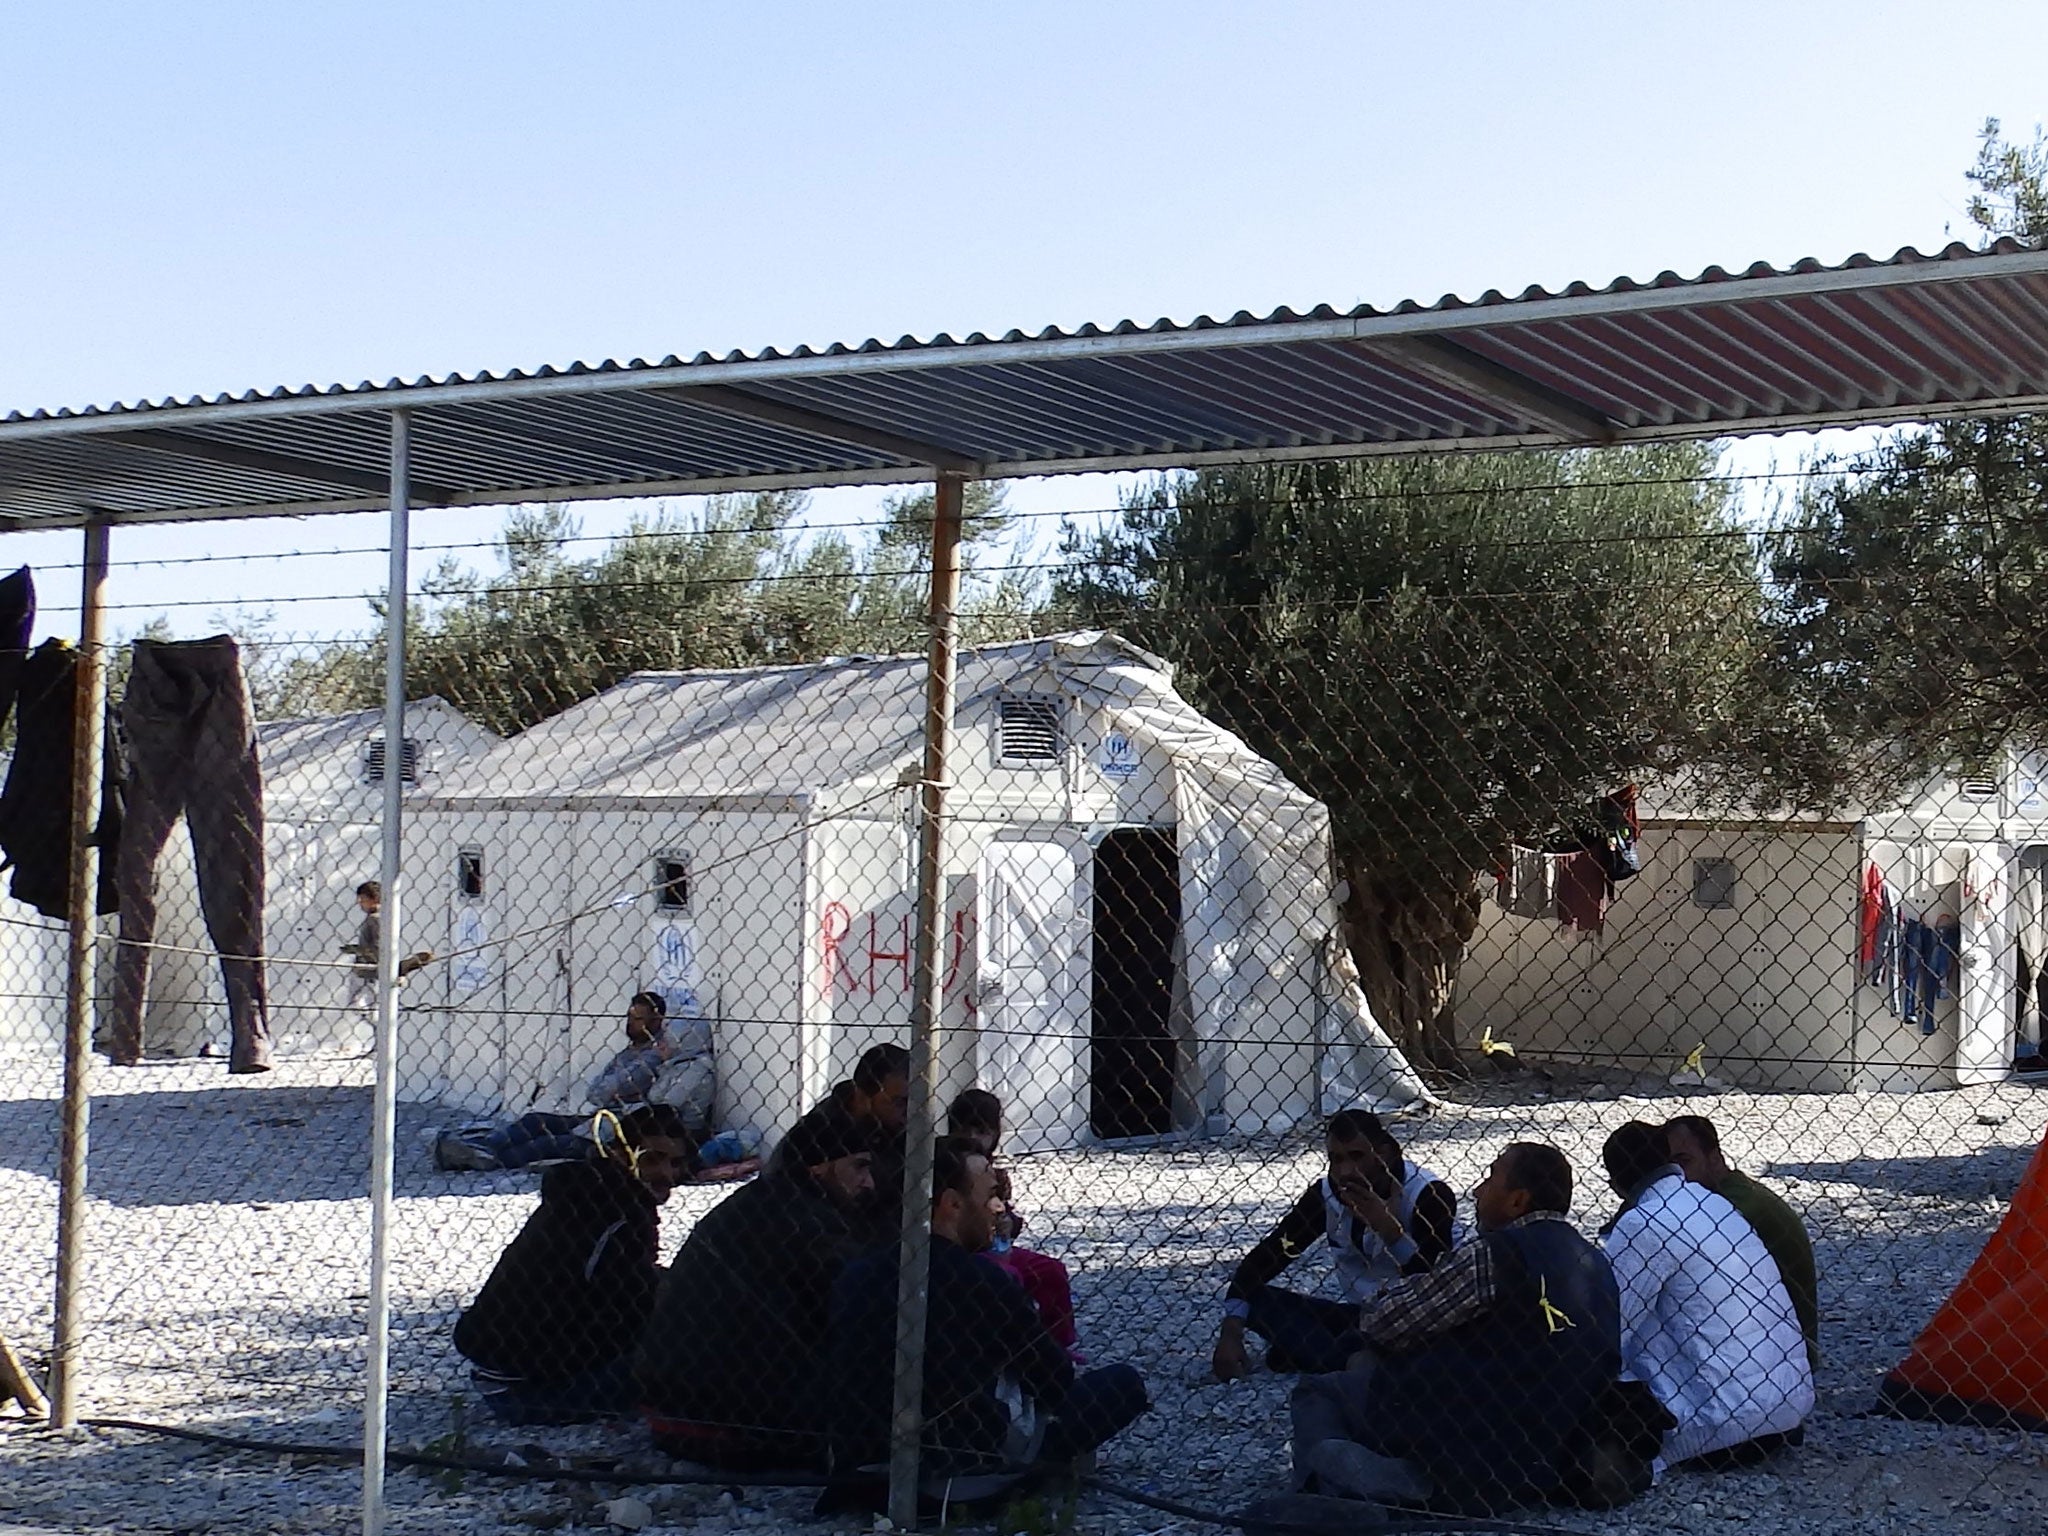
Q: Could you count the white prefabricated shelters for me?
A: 3